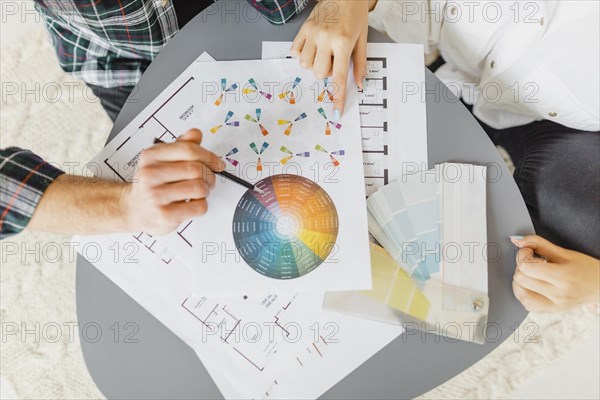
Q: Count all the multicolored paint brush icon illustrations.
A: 12